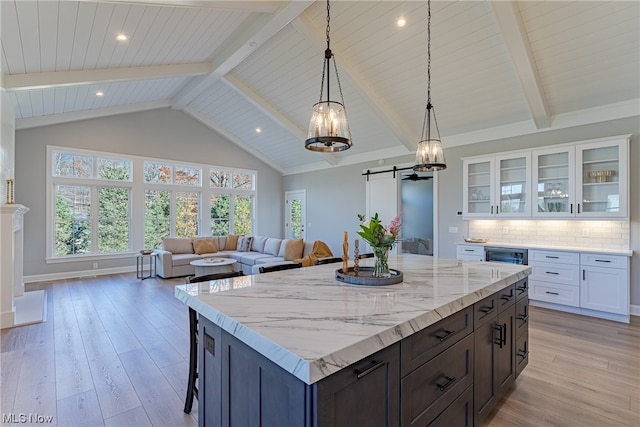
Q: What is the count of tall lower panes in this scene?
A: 6